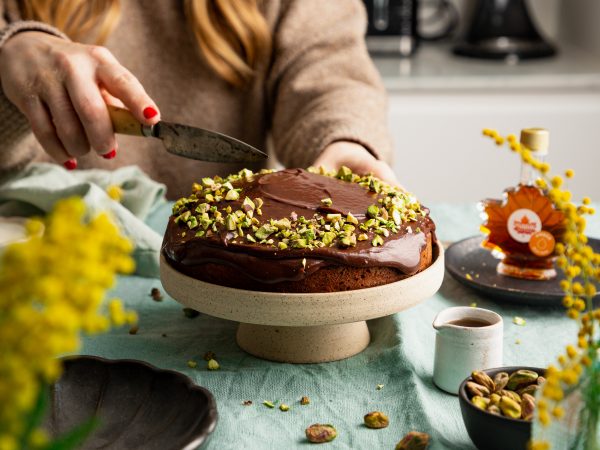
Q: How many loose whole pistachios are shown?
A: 3